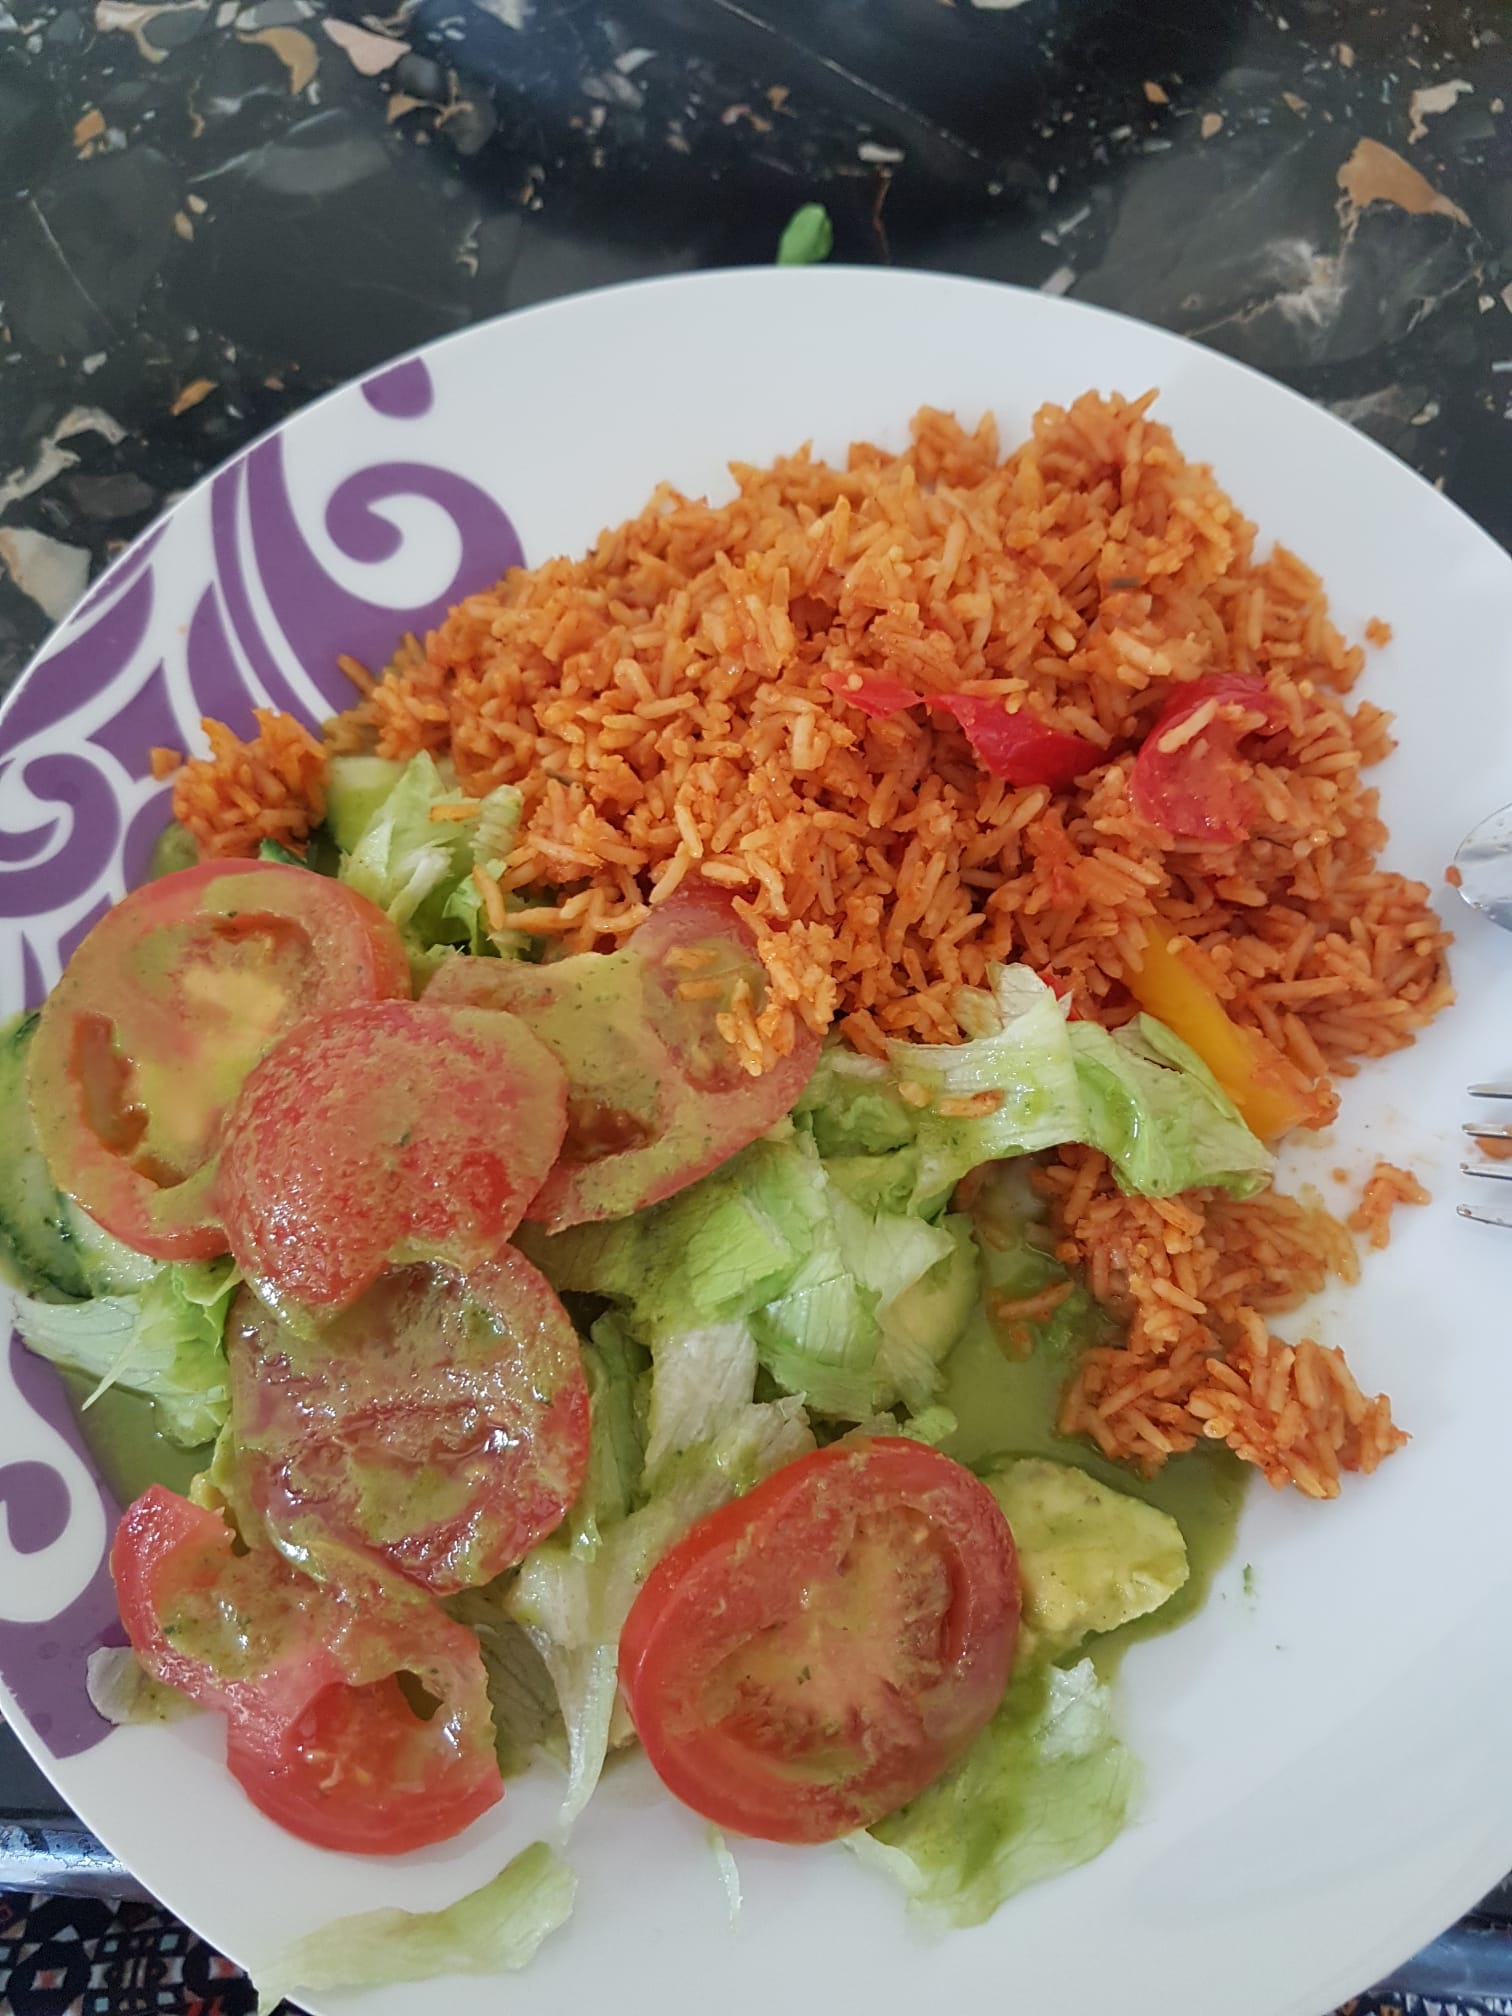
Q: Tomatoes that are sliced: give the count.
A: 6